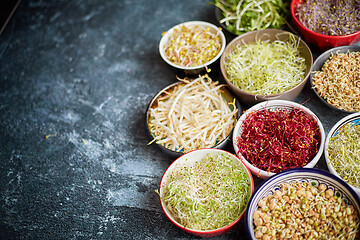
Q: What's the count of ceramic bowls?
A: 10